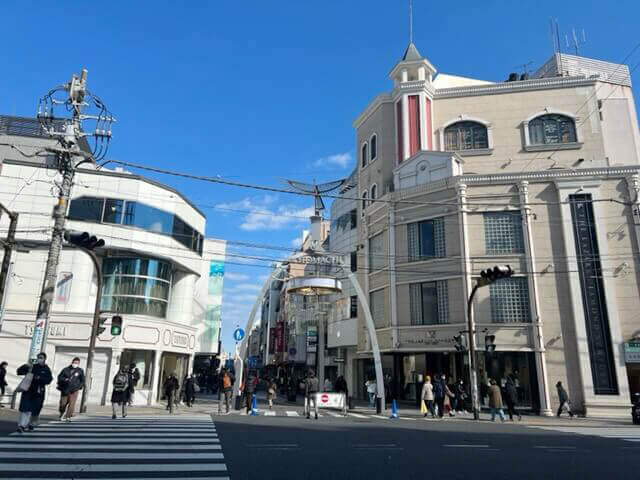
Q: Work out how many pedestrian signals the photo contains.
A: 4